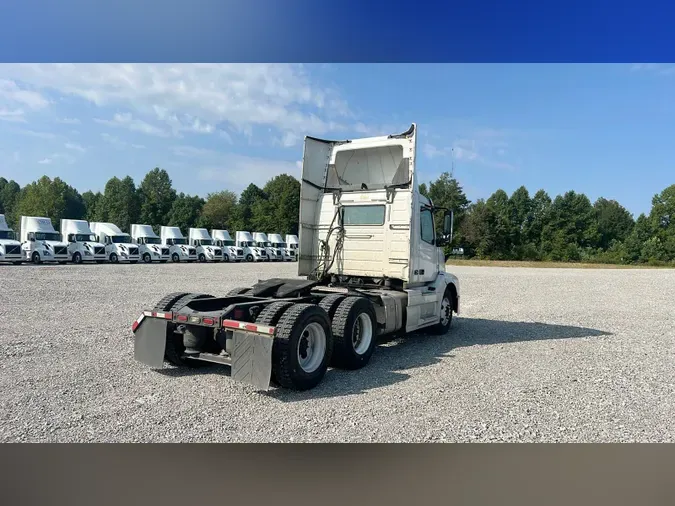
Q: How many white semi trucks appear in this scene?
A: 13